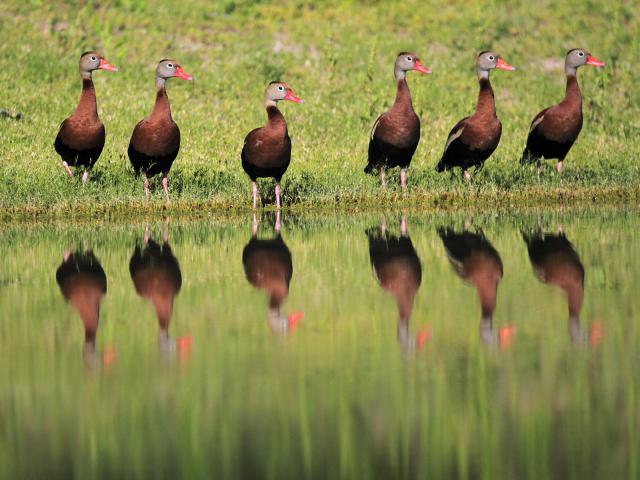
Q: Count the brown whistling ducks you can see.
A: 6